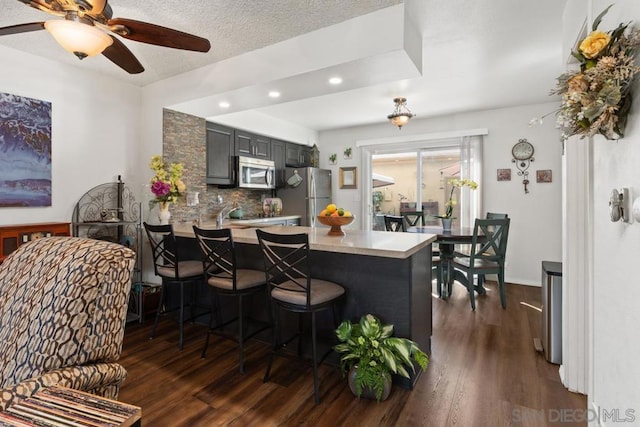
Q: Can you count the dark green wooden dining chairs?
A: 4